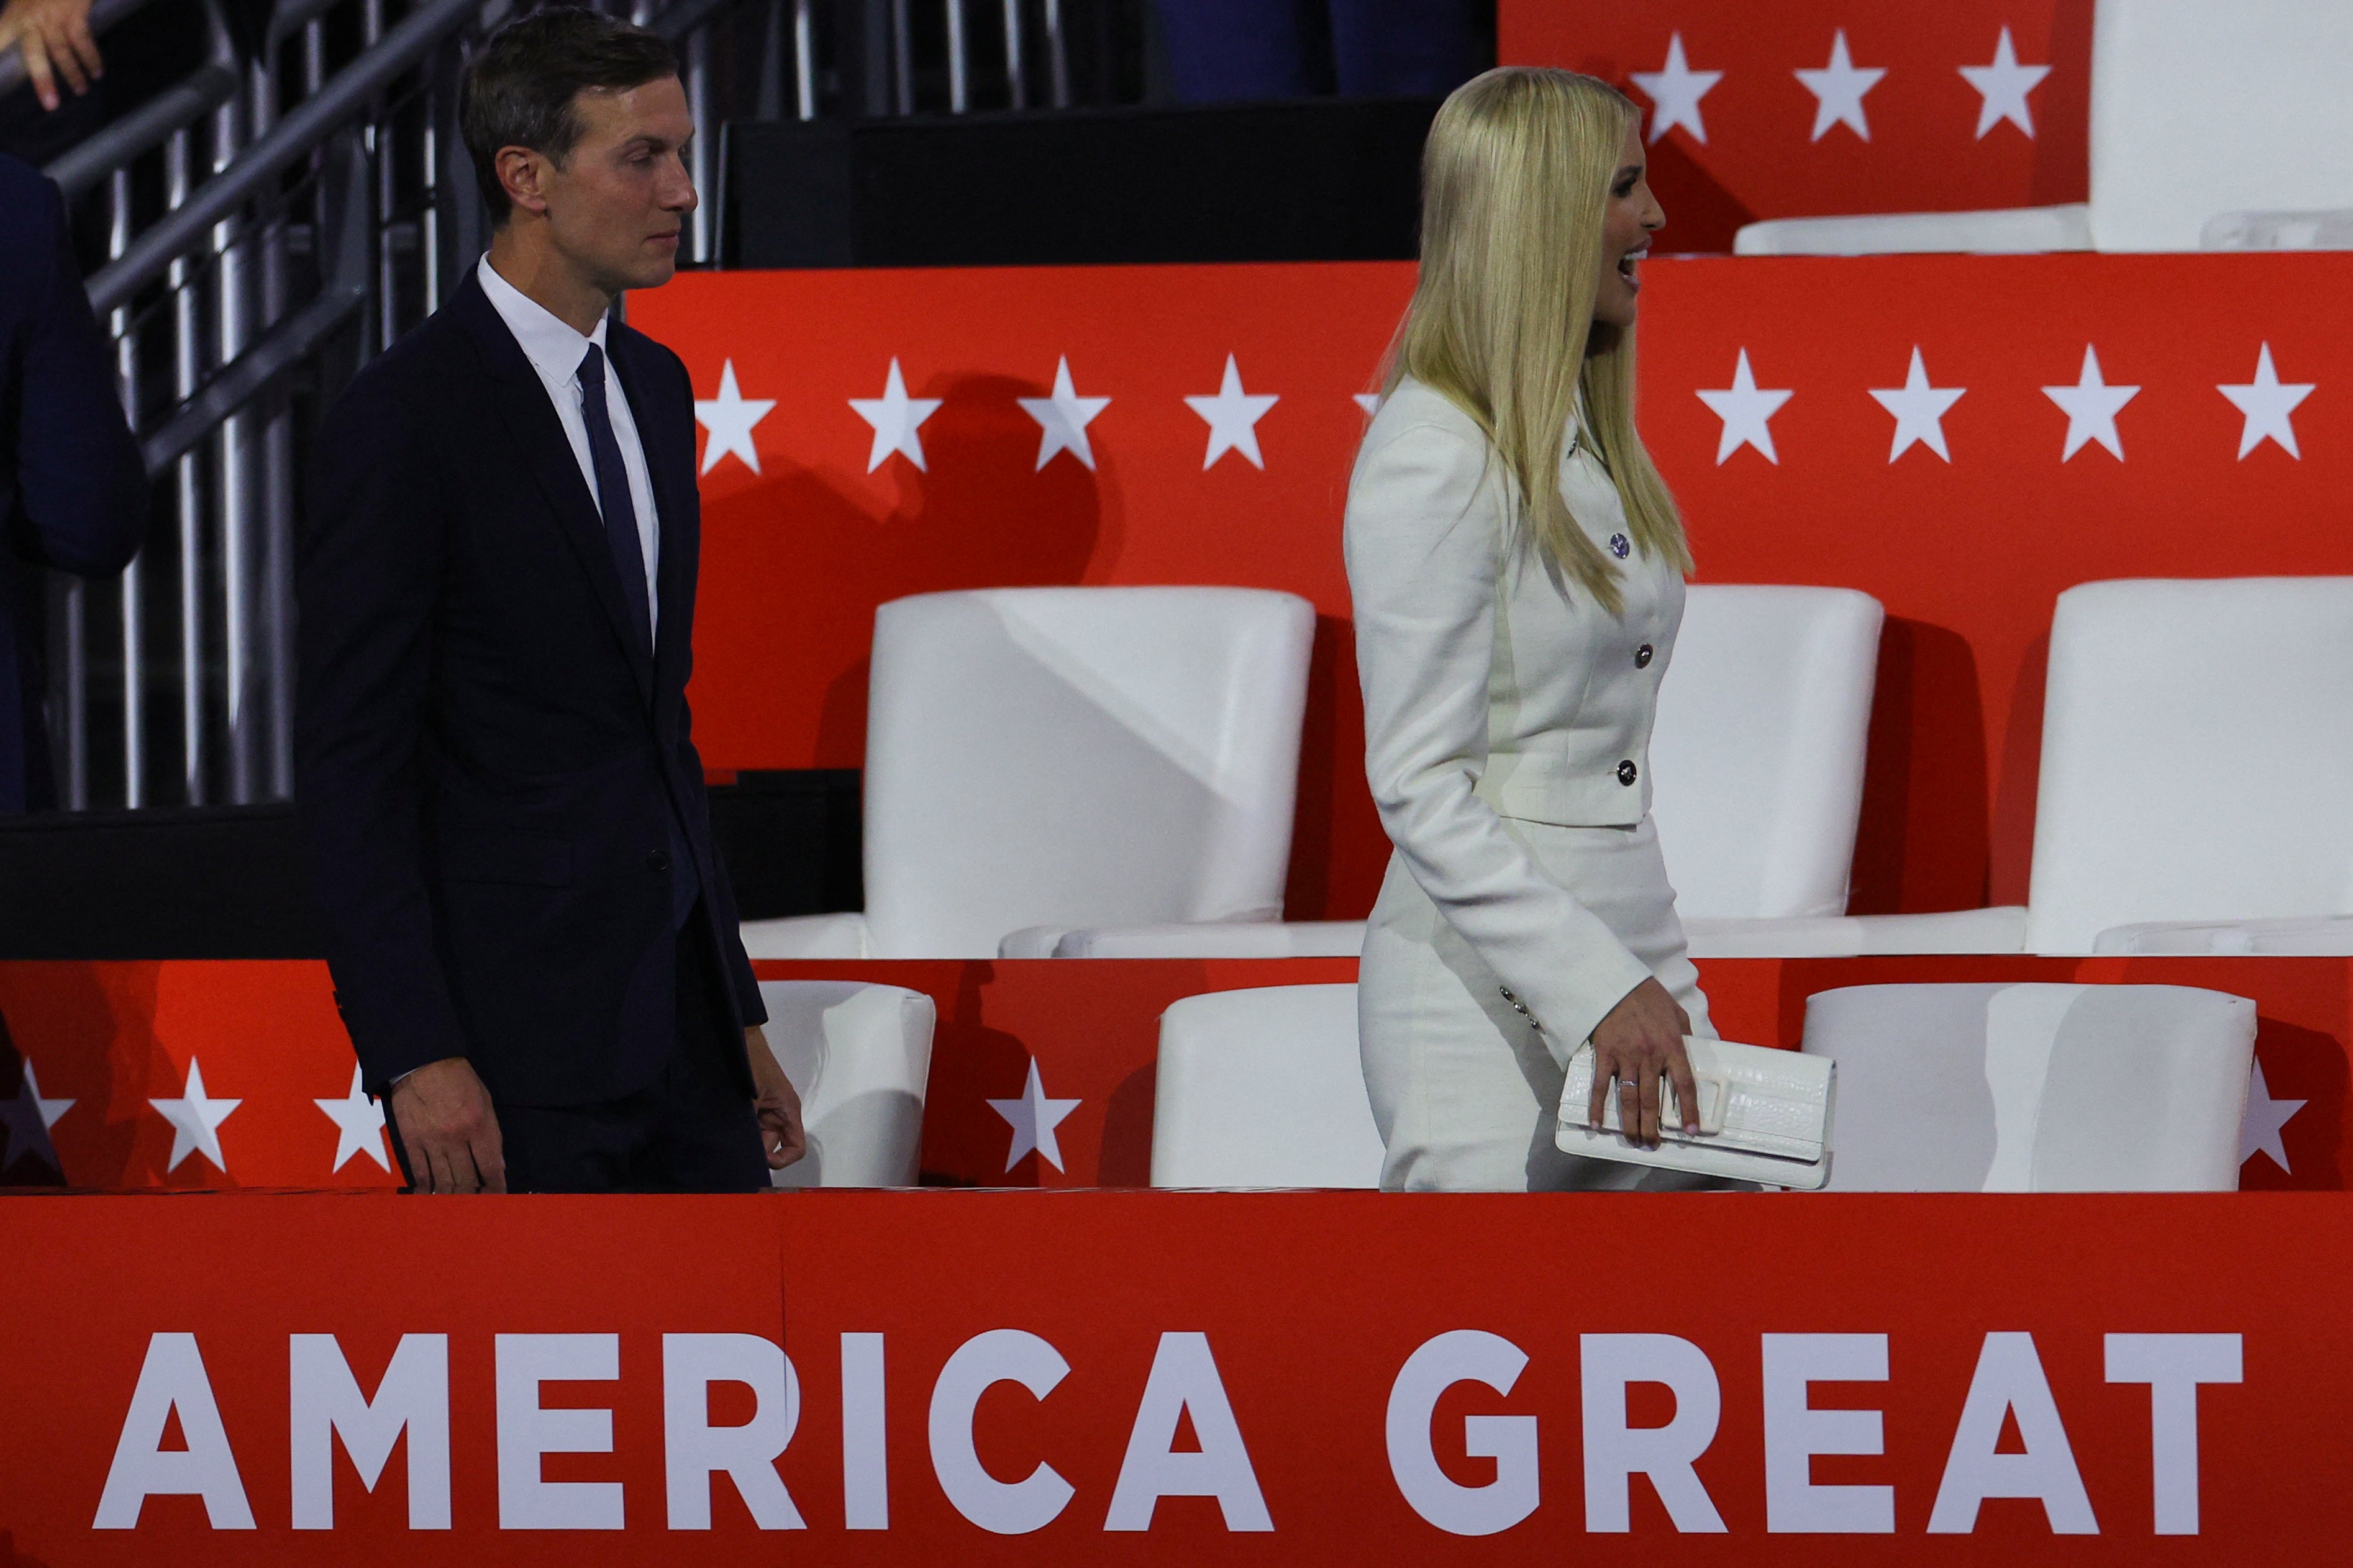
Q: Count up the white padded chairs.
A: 7